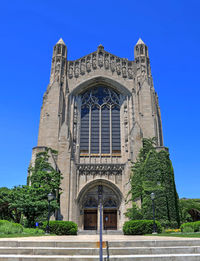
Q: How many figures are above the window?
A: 11